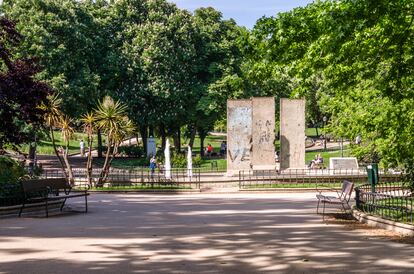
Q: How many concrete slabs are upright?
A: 3